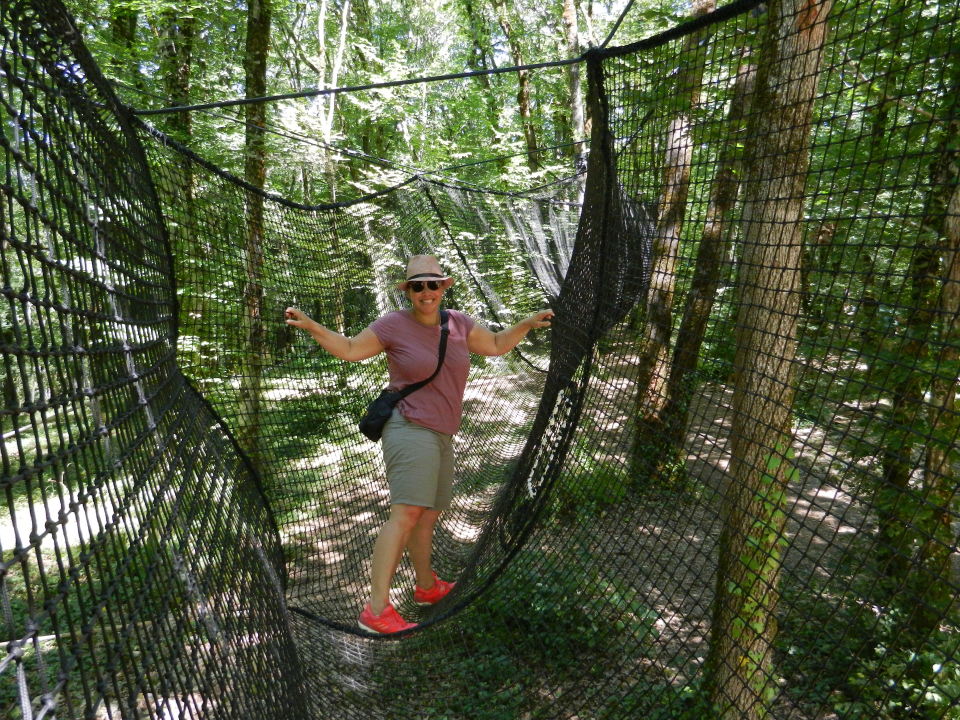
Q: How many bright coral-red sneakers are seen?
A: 2